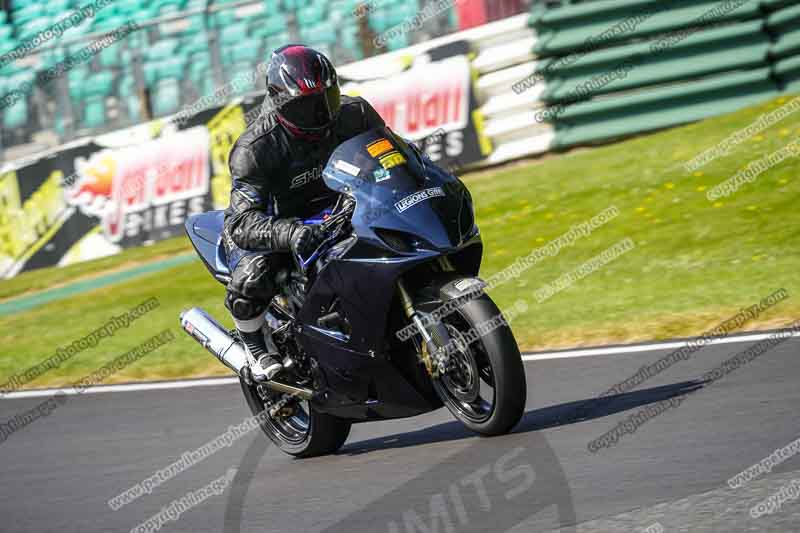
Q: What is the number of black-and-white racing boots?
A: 1